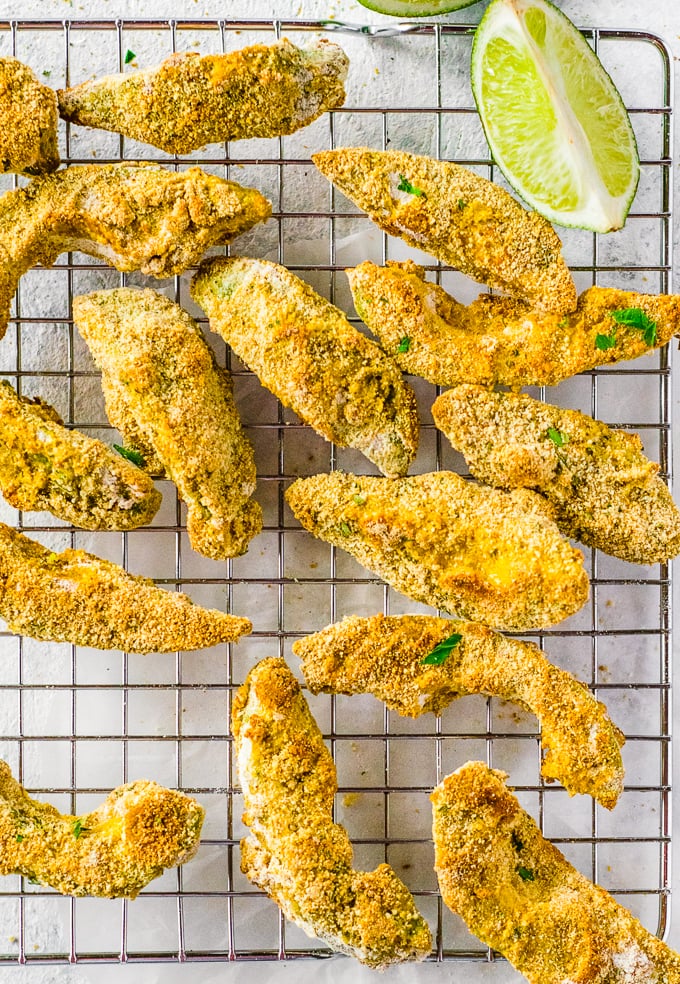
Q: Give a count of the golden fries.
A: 15